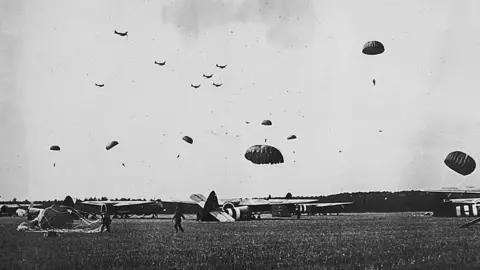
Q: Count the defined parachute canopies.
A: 8